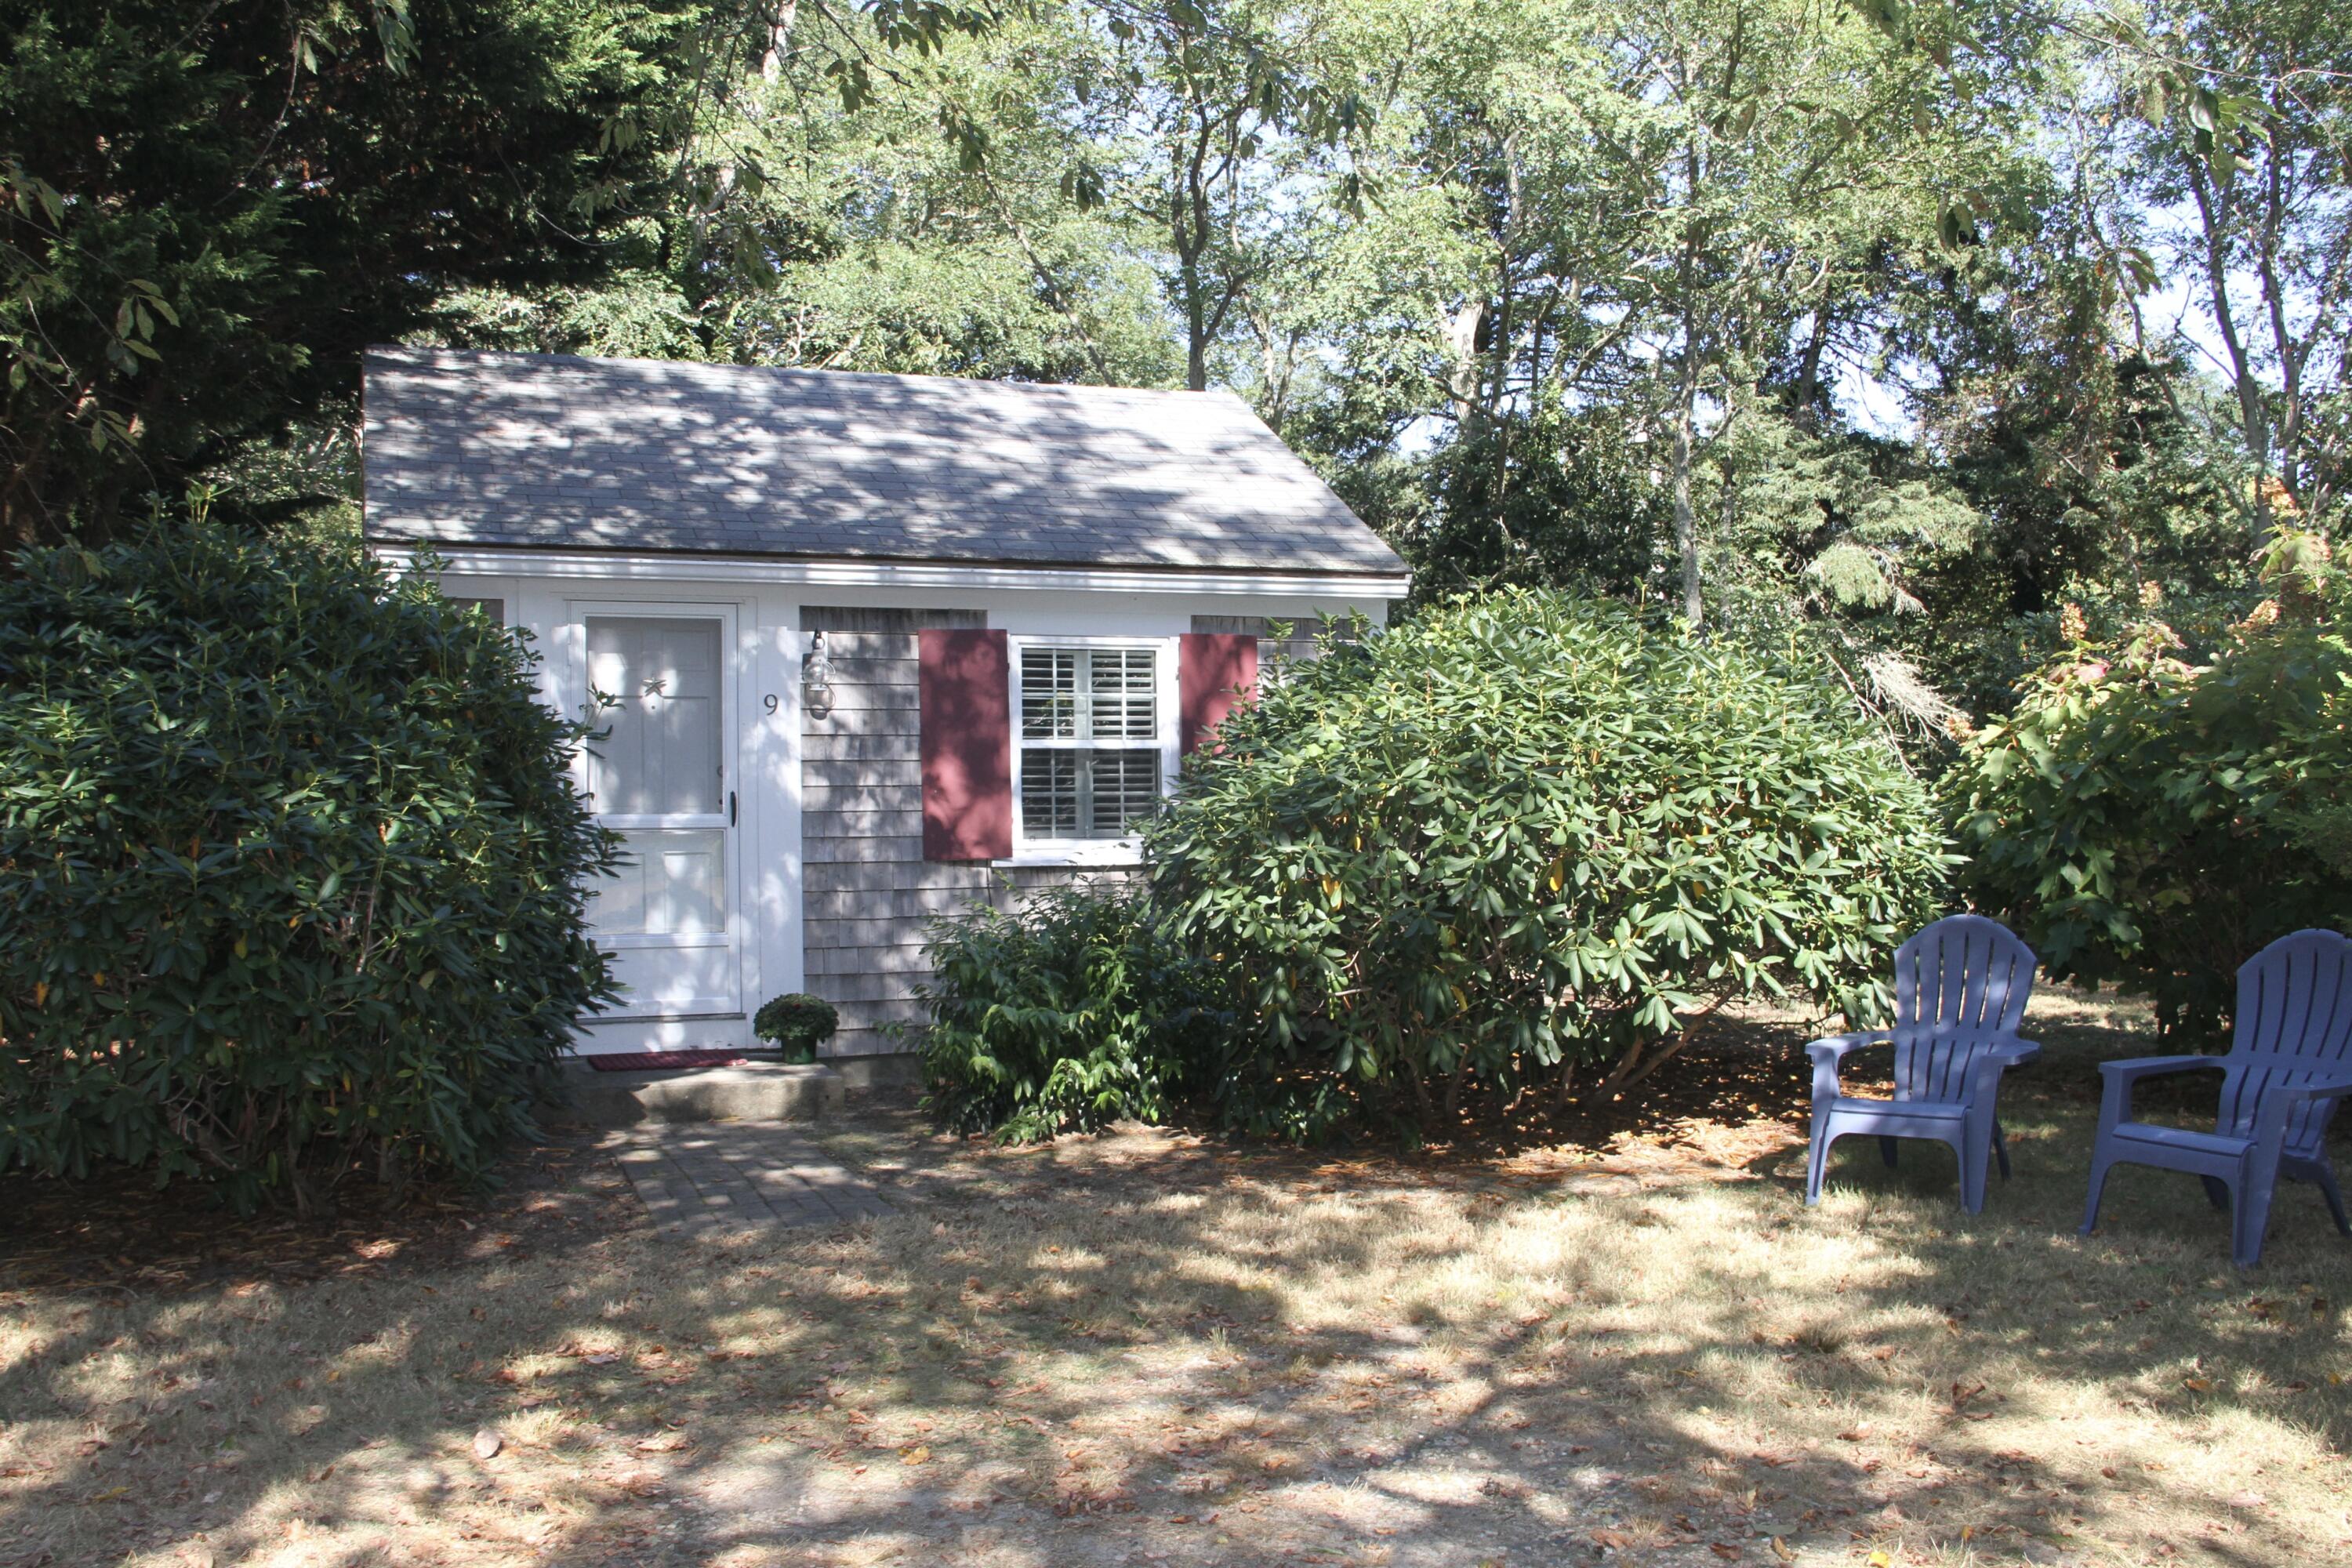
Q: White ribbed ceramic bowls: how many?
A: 0